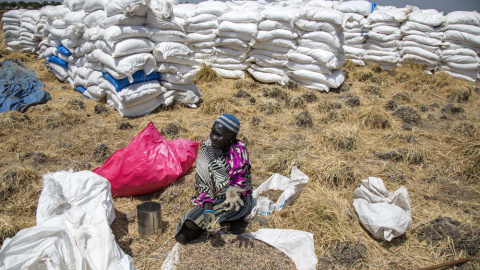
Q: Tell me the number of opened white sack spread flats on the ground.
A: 2